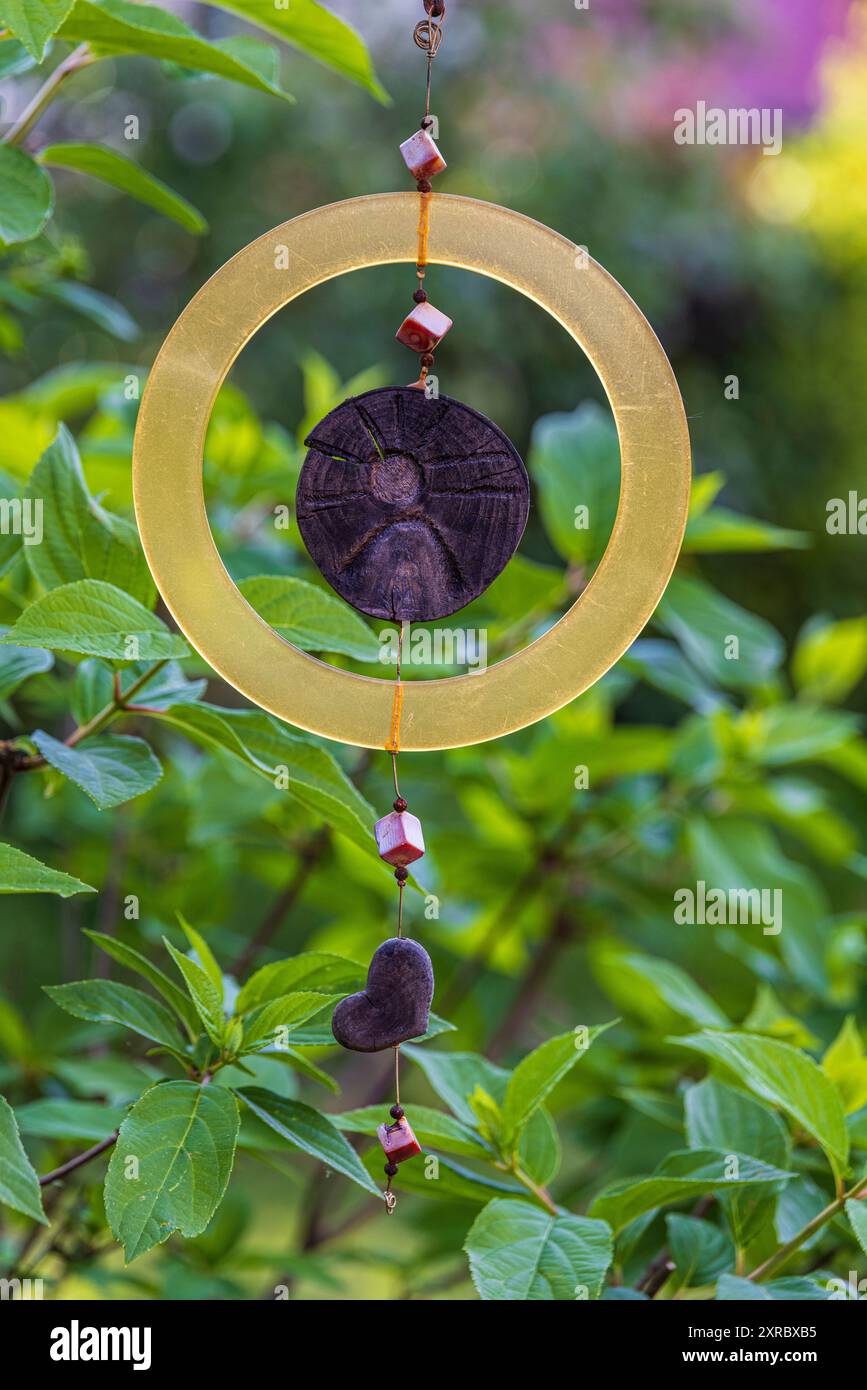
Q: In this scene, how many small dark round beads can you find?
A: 8